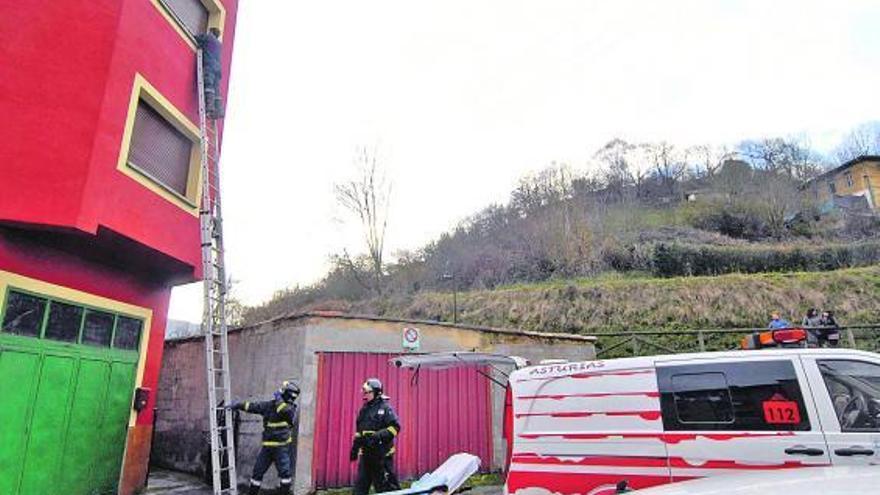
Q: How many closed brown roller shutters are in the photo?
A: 2